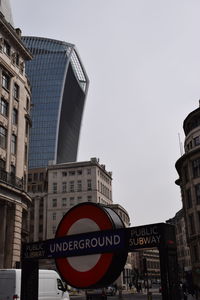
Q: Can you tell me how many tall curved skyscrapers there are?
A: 1